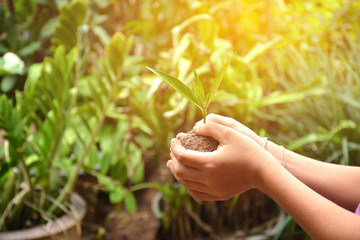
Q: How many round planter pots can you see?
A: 1